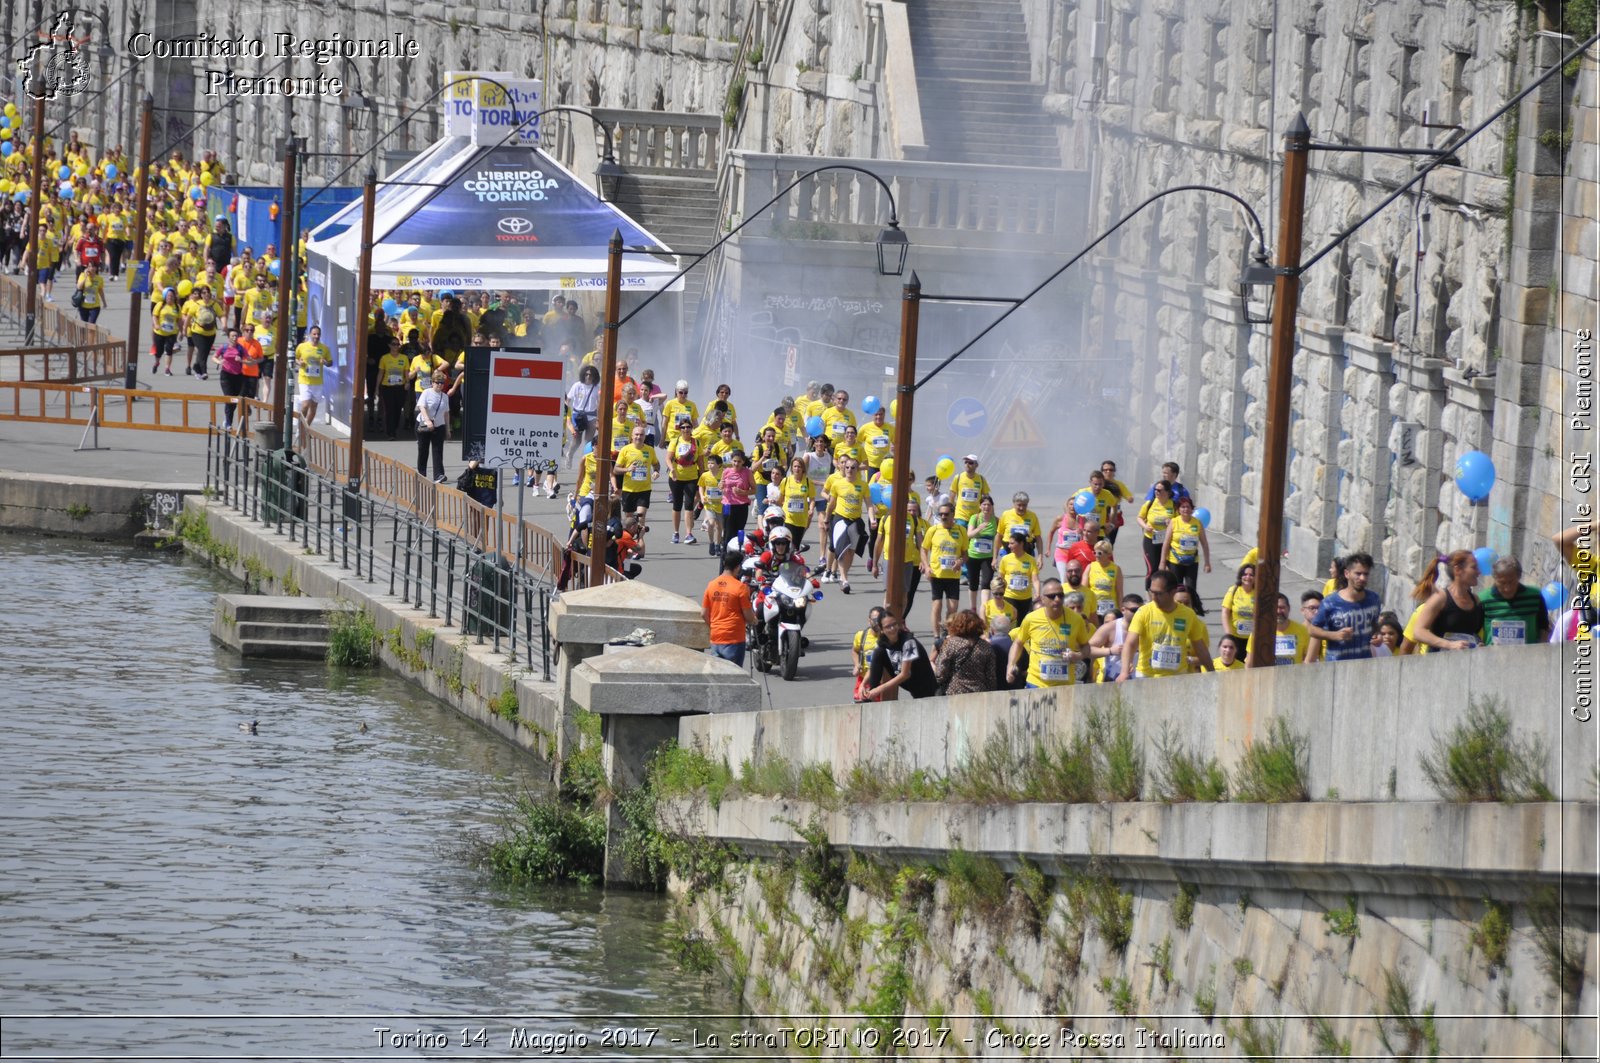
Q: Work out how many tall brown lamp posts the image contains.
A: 7